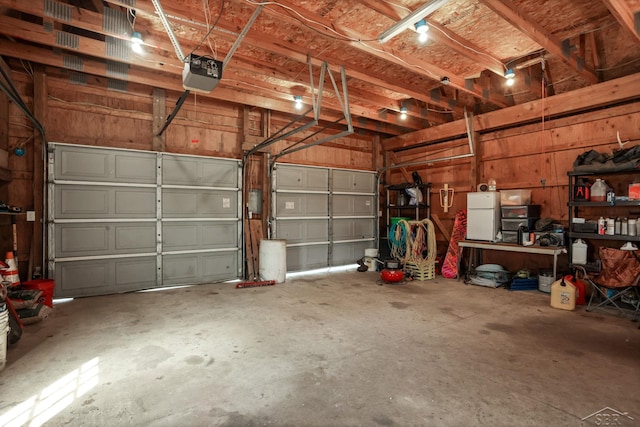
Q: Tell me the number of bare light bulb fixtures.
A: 5